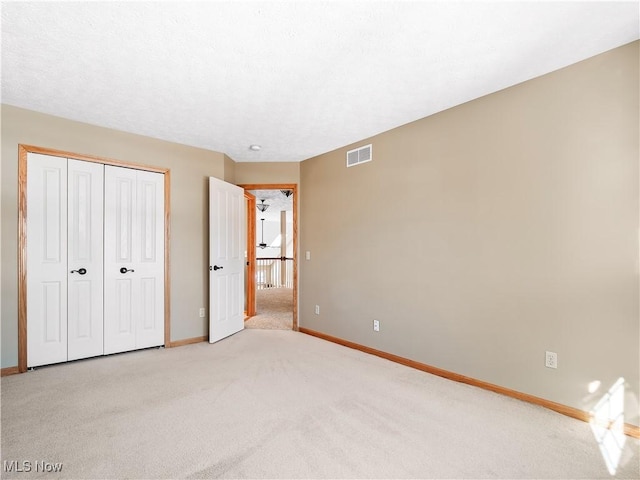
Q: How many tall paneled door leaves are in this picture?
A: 5